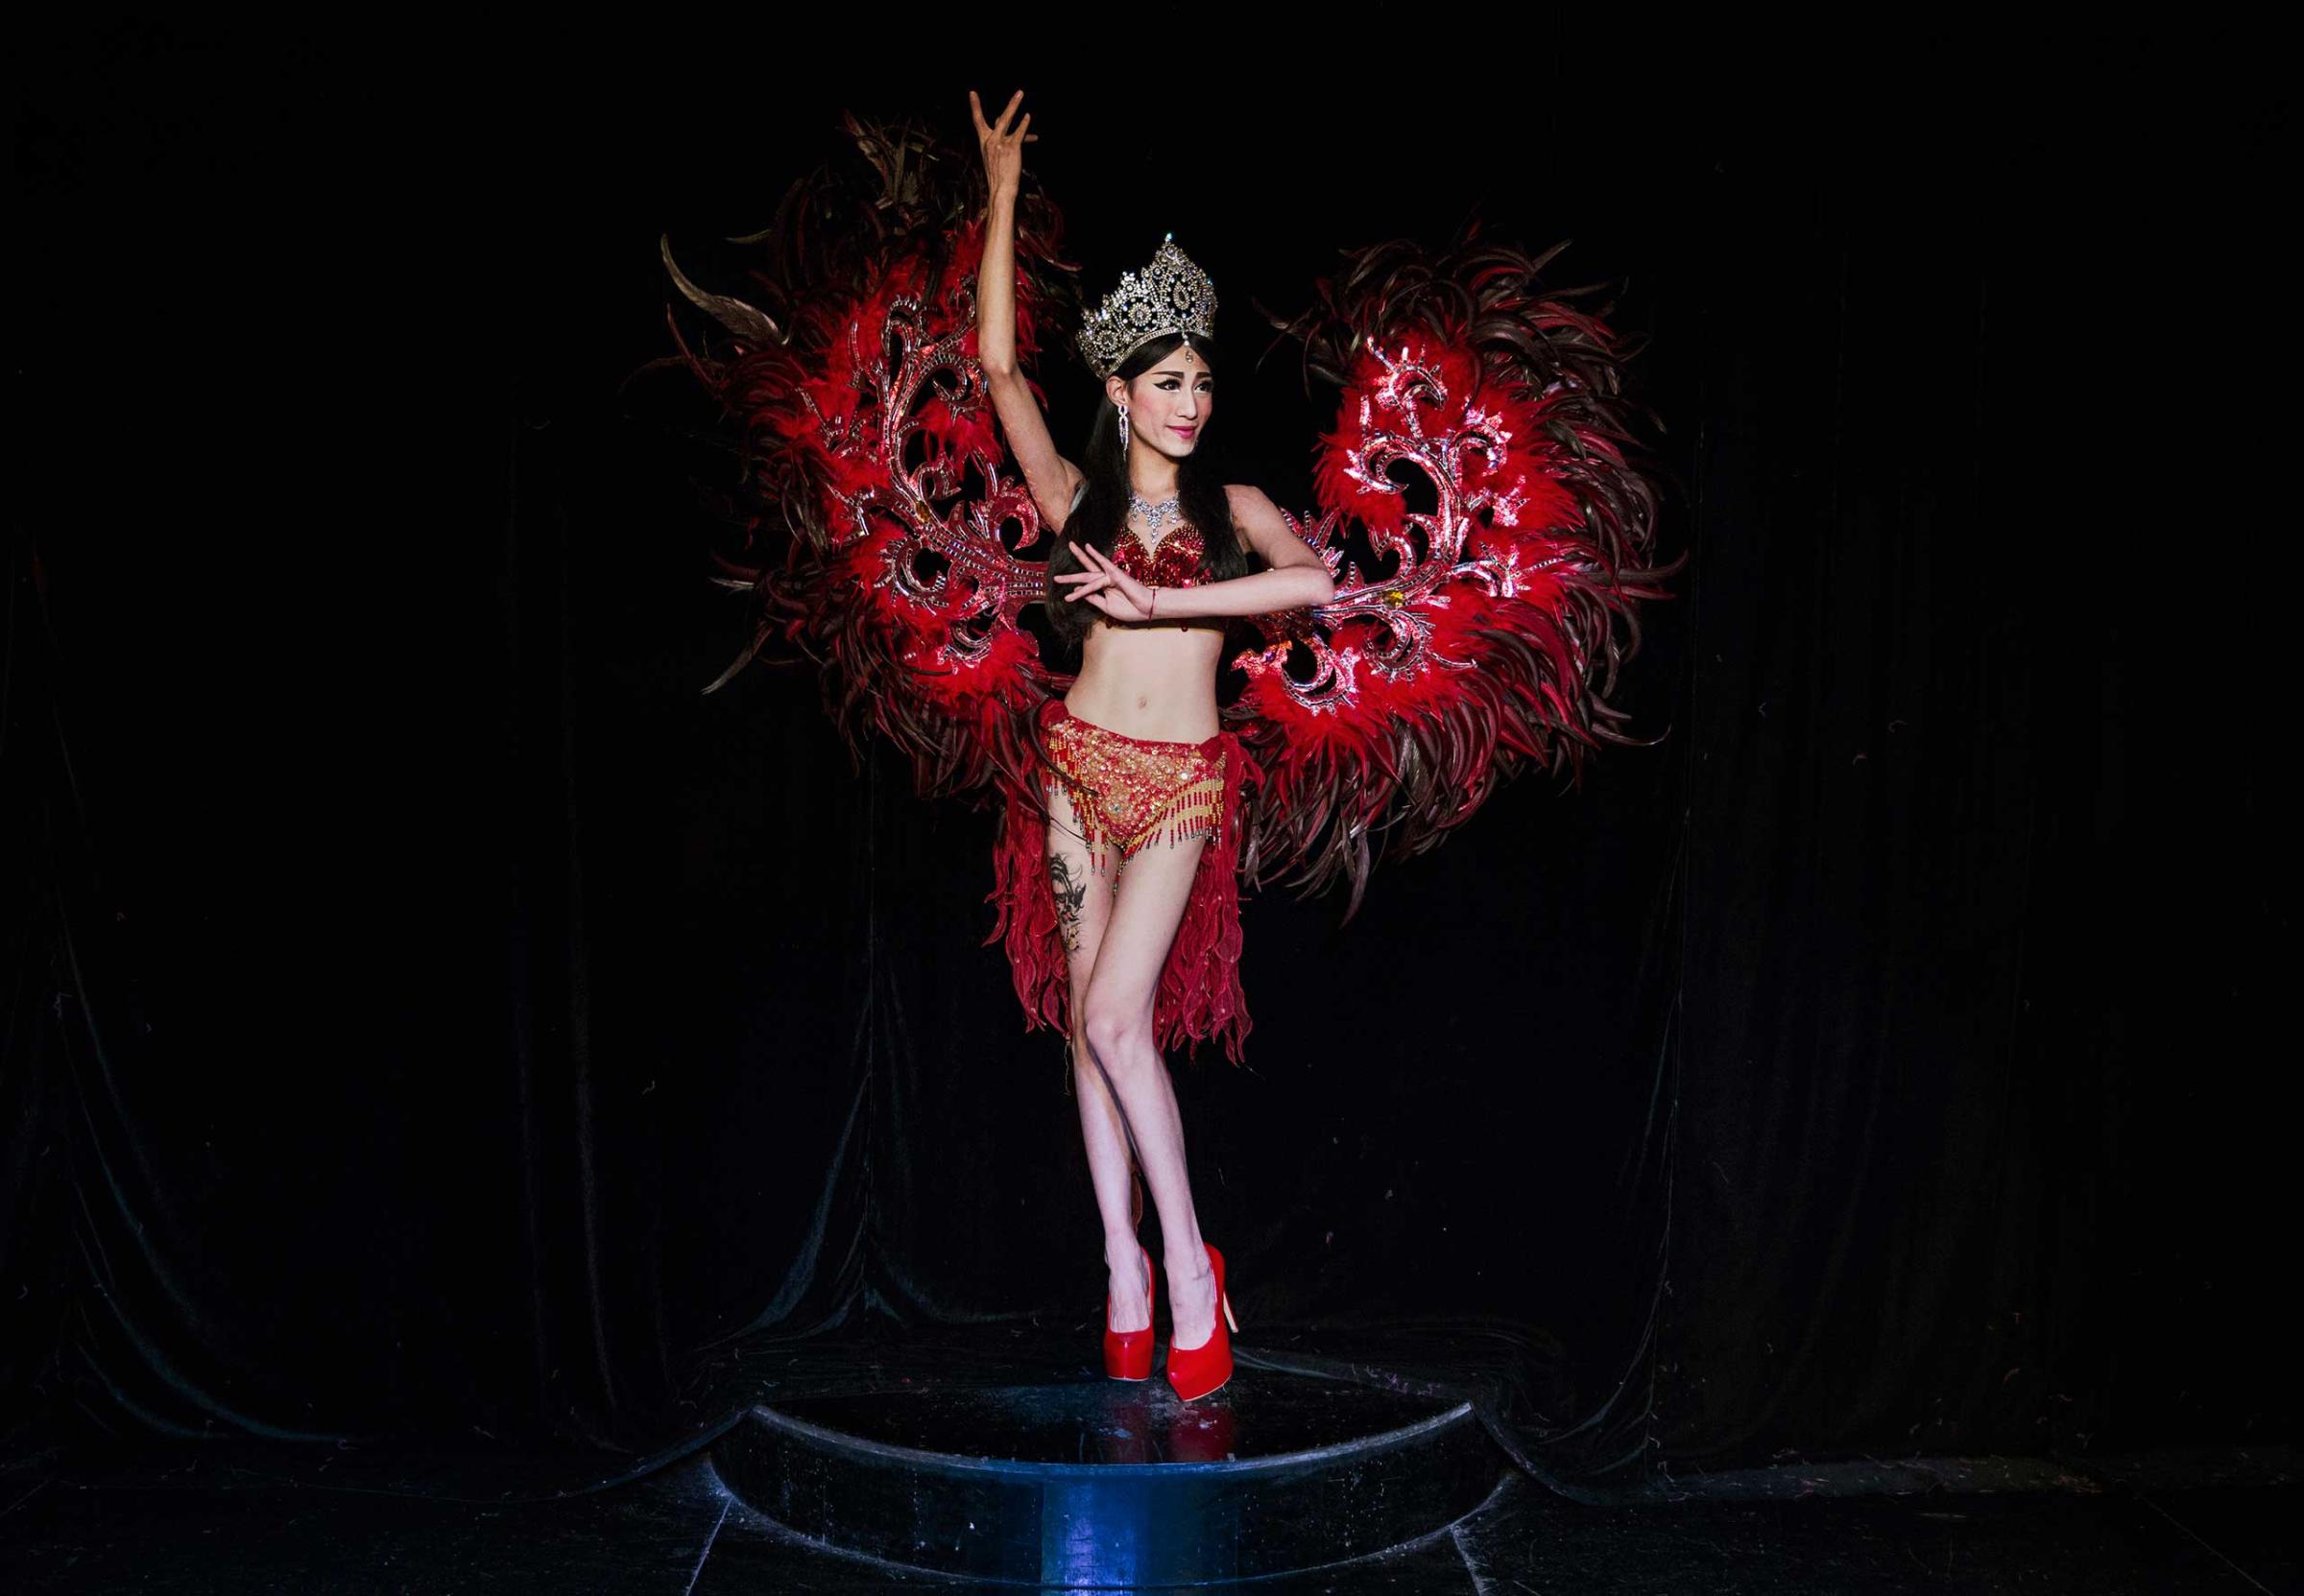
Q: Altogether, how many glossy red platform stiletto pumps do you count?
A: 2